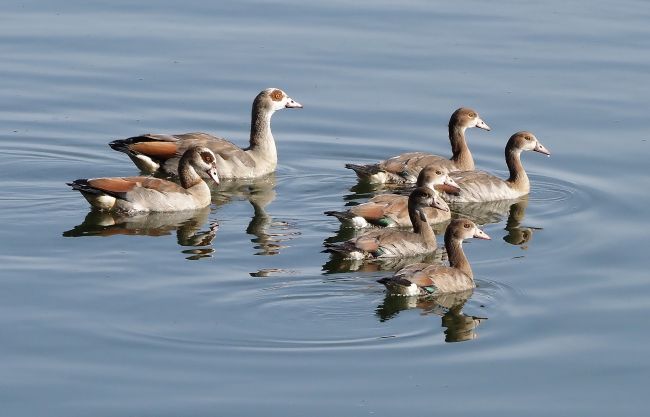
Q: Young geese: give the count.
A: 5